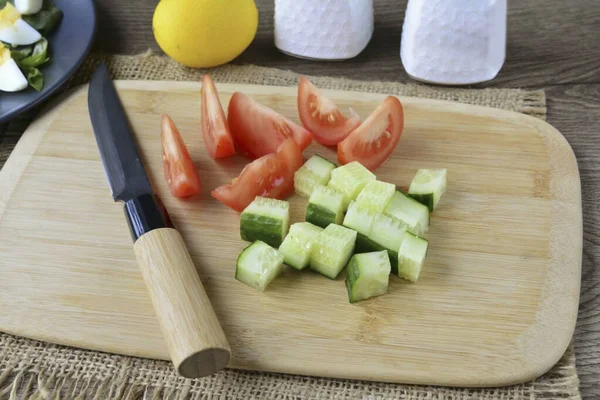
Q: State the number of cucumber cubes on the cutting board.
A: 14